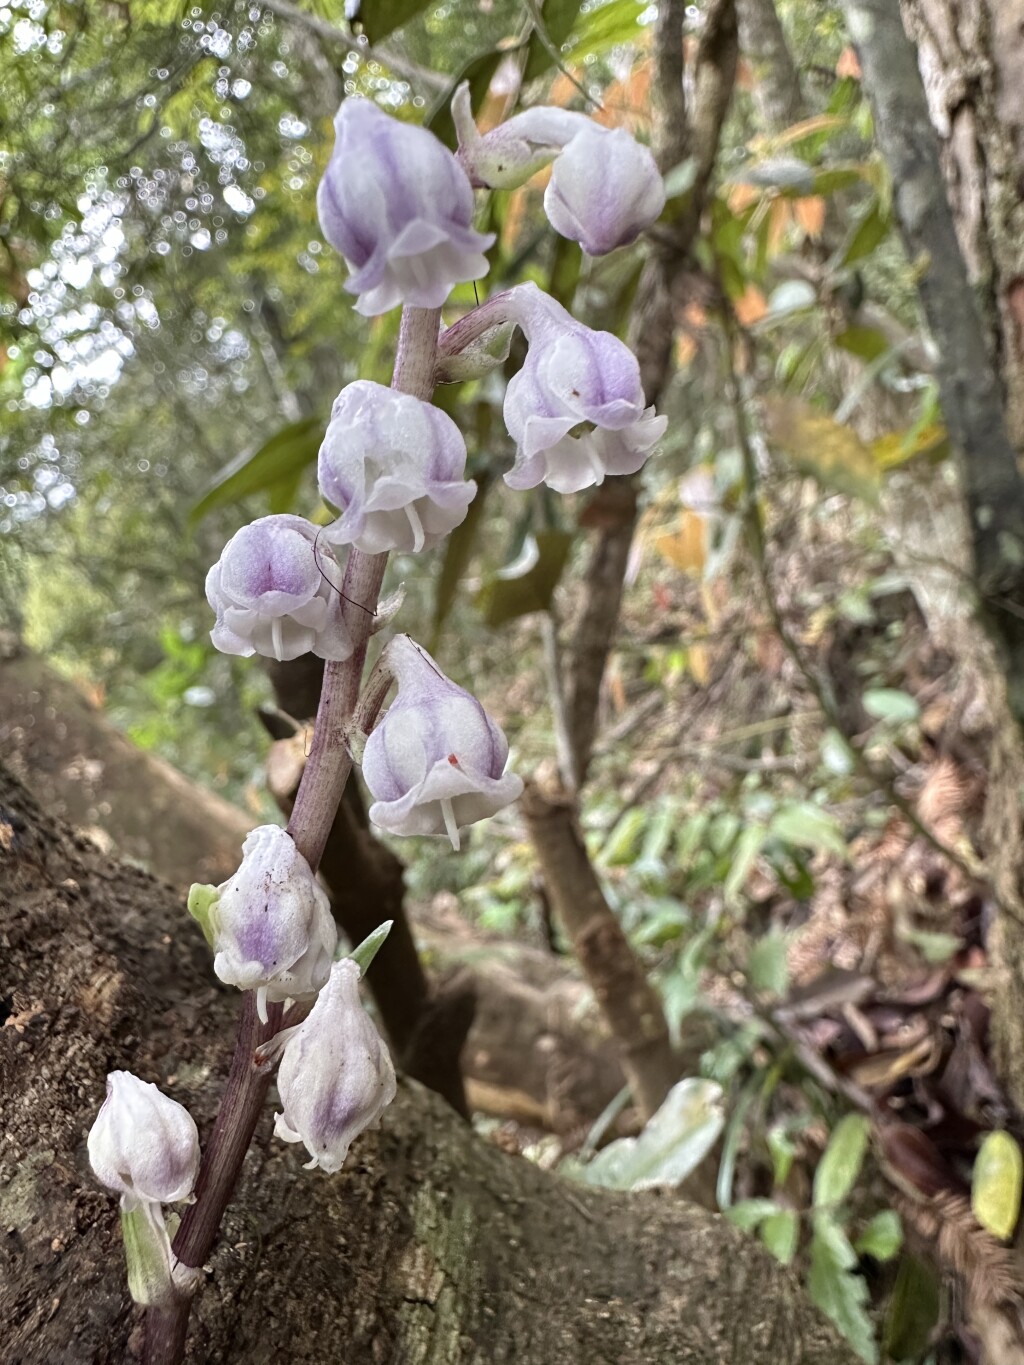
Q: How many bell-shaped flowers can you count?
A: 9